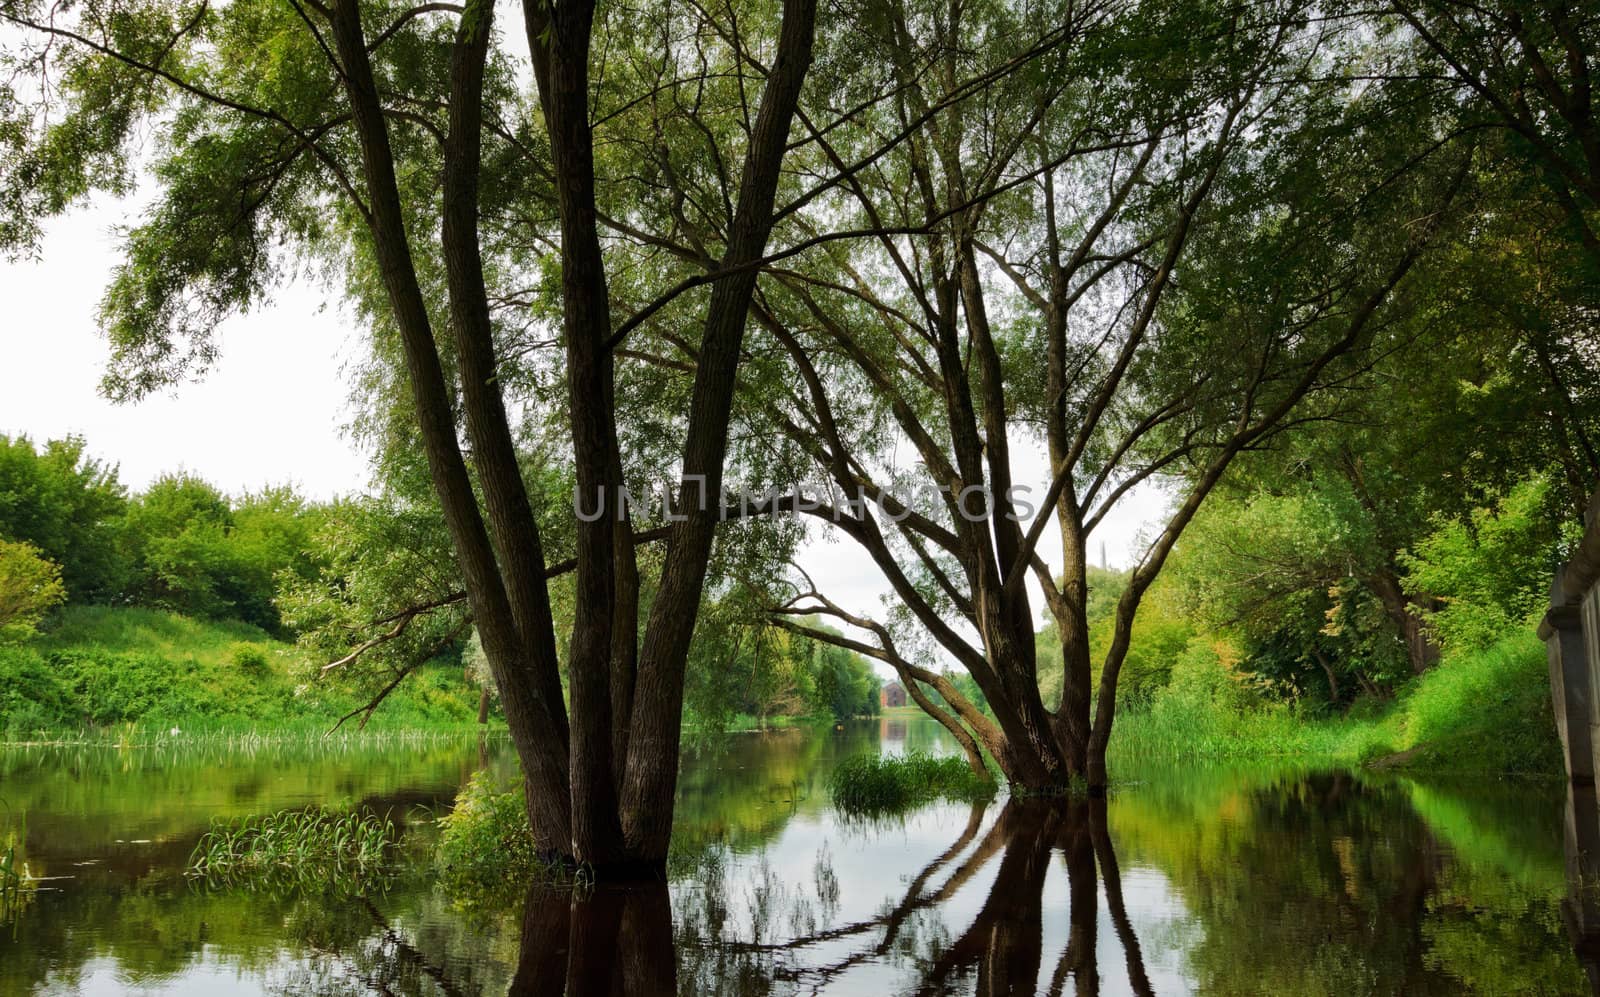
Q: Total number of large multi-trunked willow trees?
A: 2